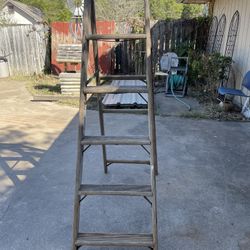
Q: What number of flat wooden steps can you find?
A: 5